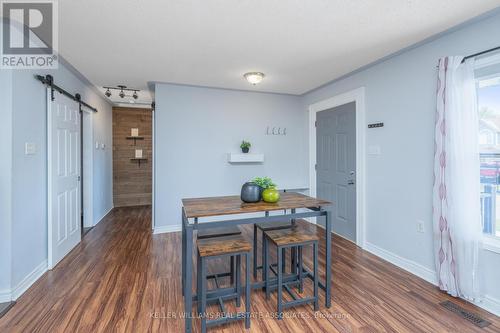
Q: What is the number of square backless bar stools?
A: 4